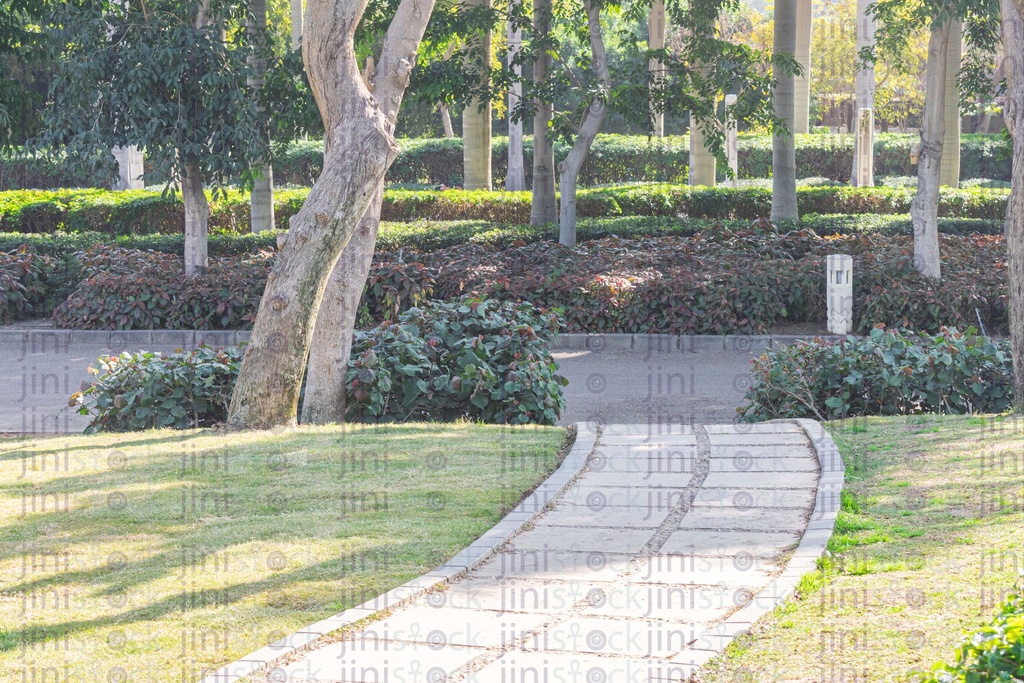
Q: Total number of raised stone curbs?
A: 3